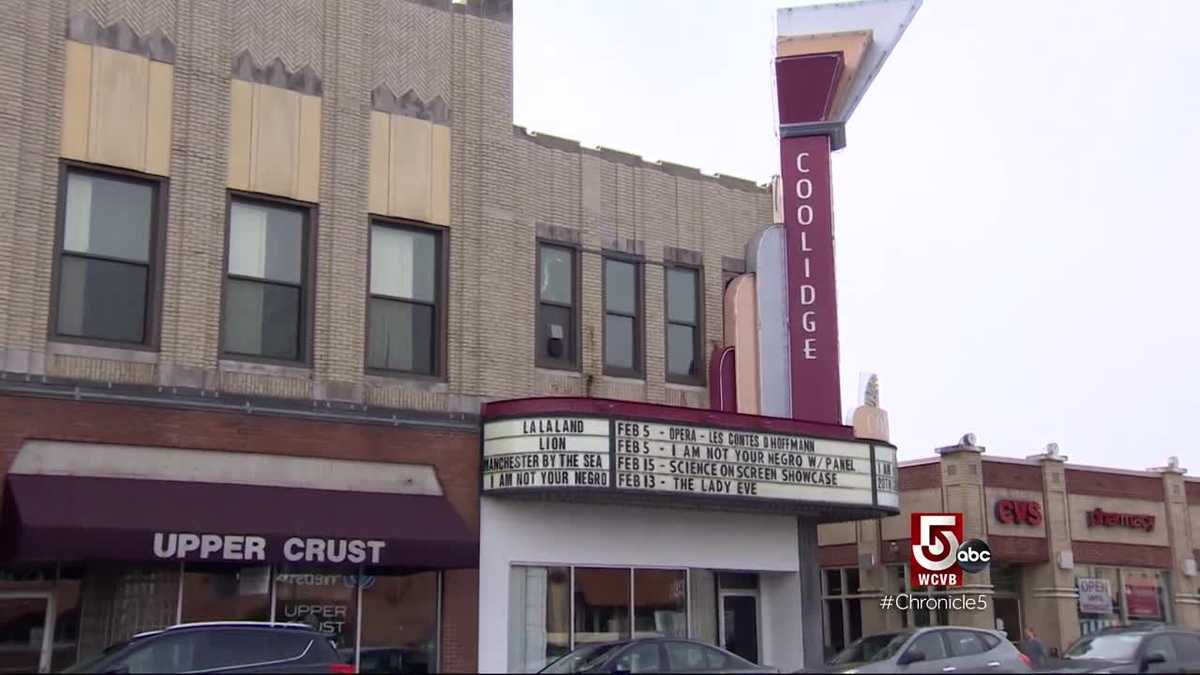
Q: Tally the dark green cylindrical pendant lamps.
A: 0